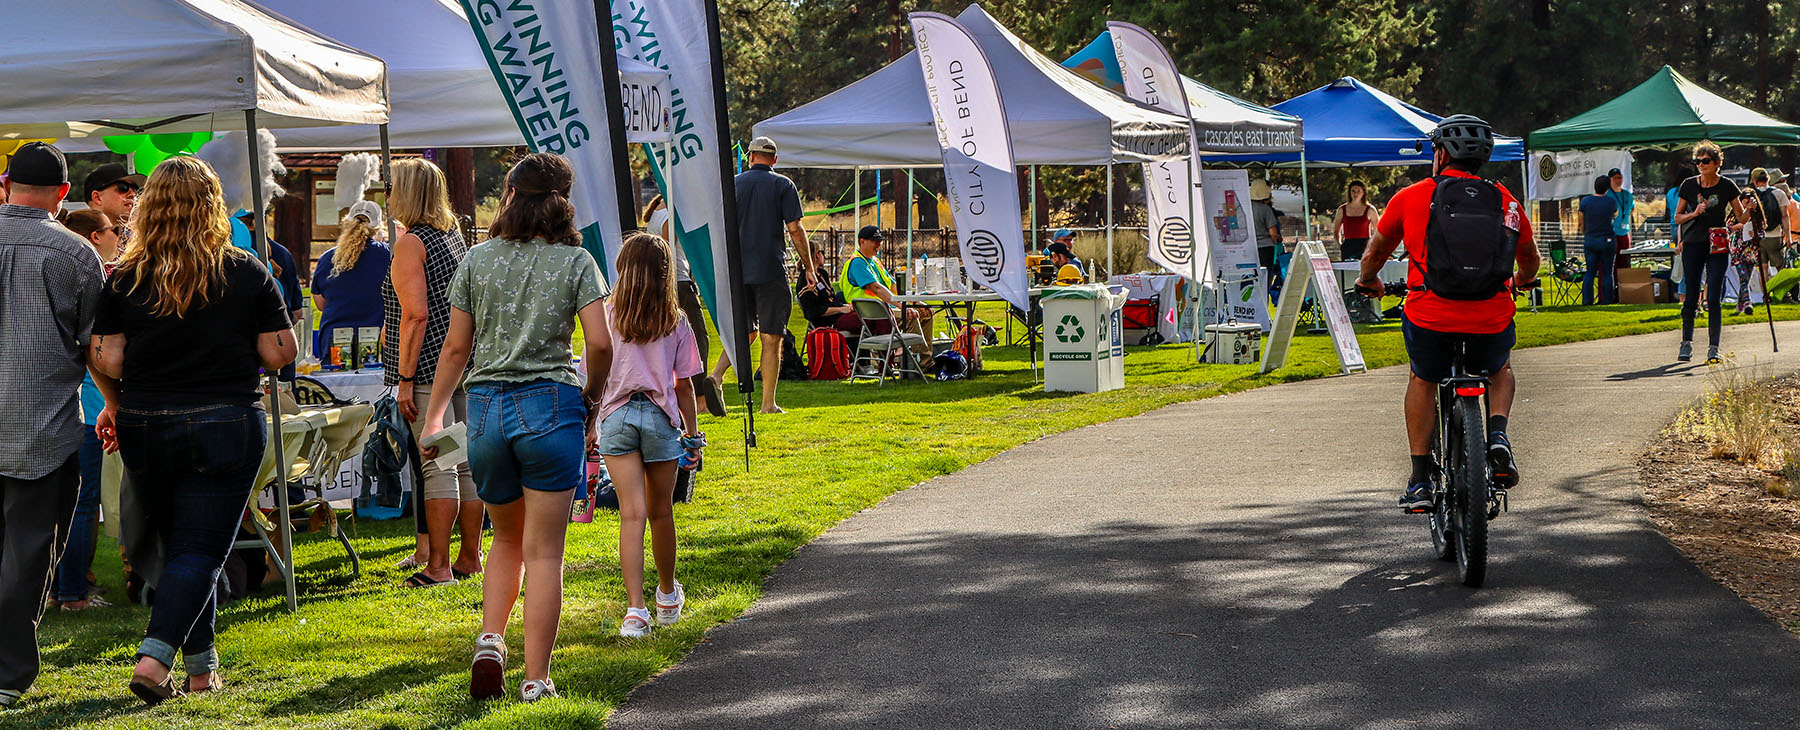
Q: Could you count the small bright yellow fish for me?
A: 0